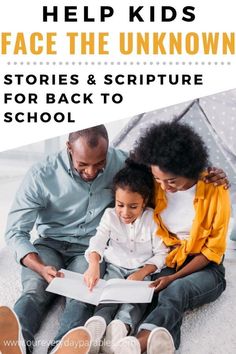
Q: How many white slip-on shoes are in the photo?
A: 4